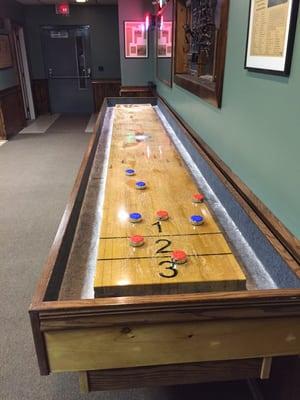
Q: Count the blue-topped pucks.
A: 4